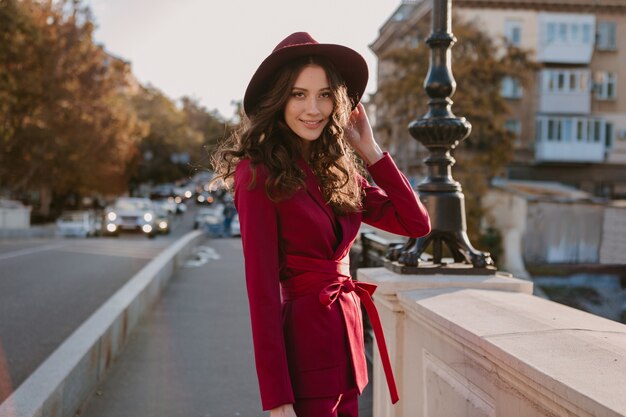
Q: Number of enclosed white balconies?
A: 3